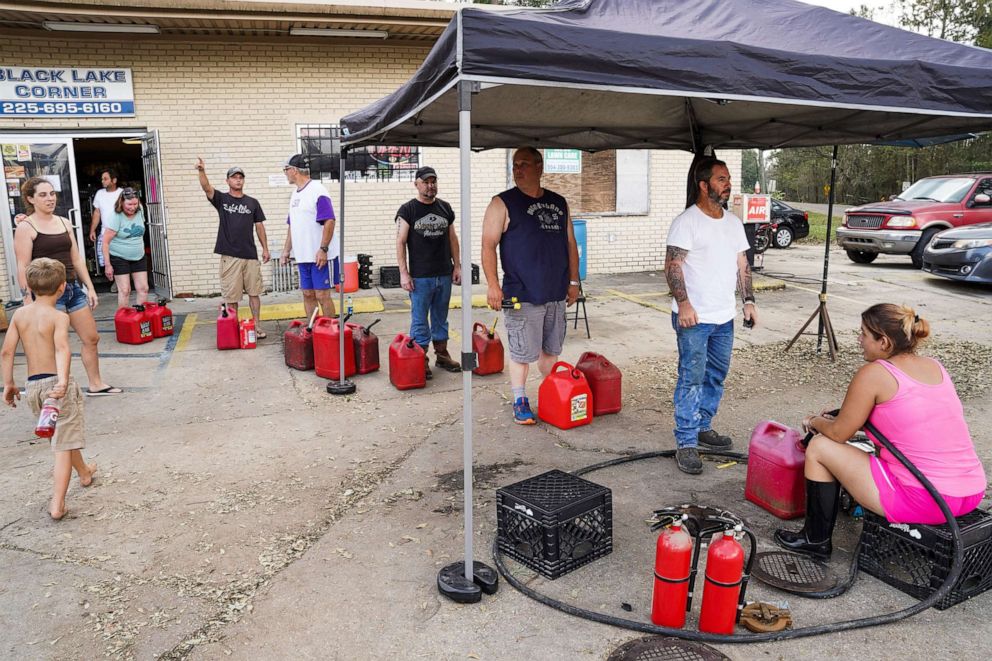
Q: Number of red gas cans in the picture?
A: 11